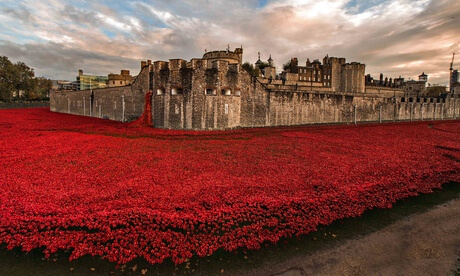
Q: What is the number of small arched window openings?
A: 5